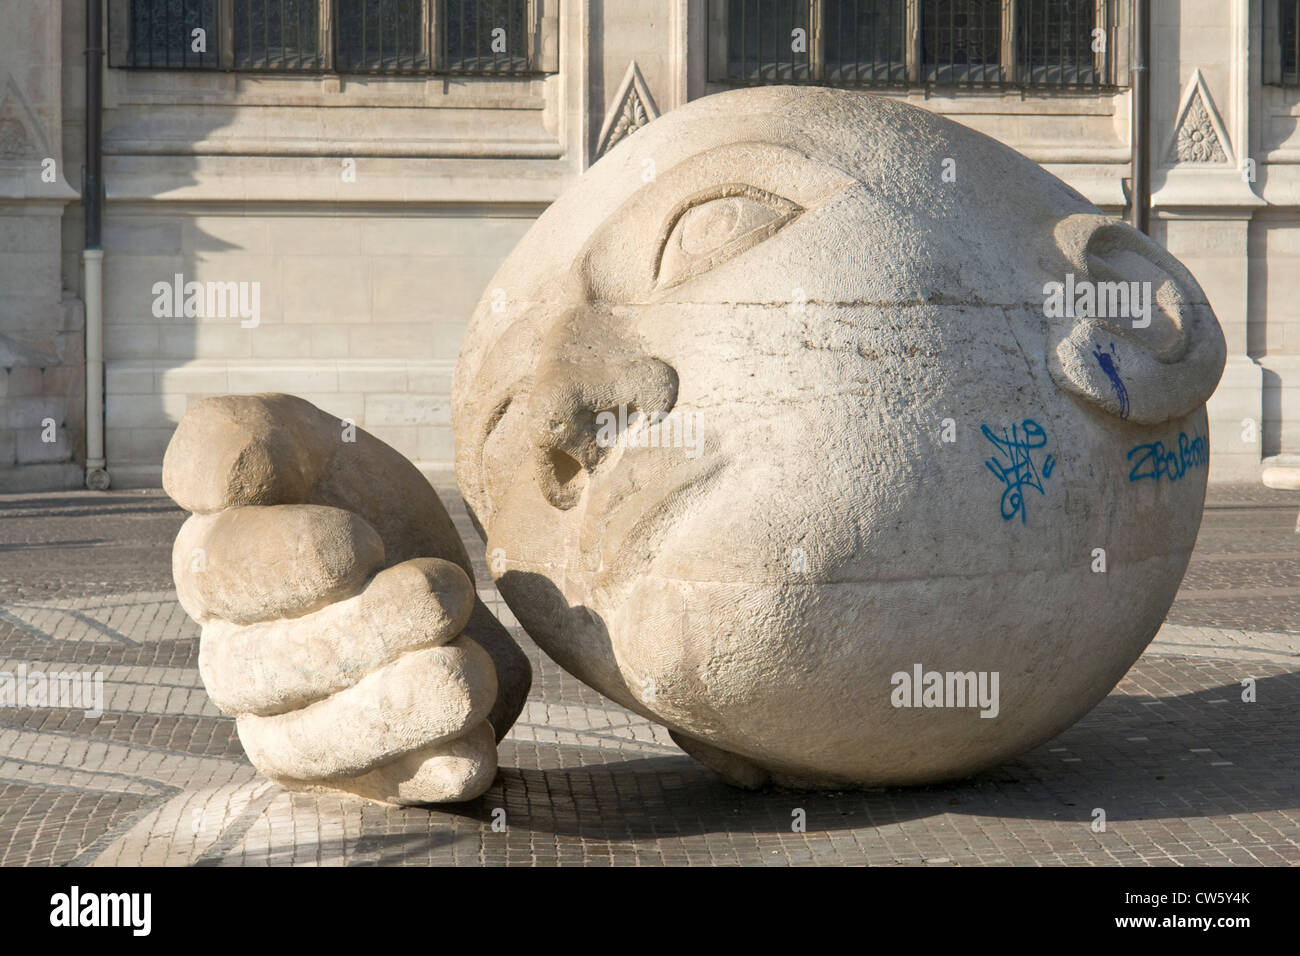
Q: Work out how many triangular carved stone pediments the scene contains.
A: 3